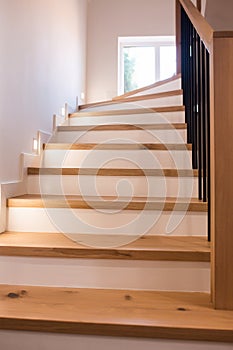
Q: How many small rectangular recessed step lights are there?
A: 3